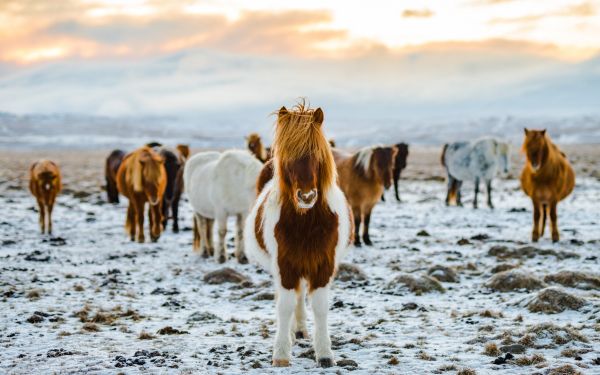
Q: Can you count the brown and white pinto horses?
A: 1